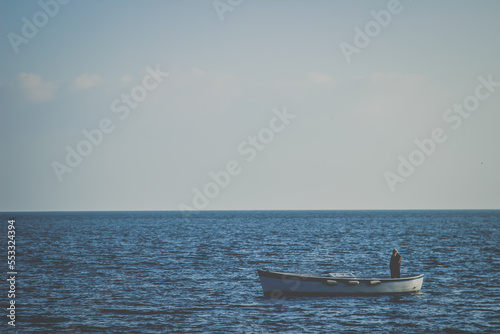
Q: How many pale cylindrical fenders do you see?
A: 3